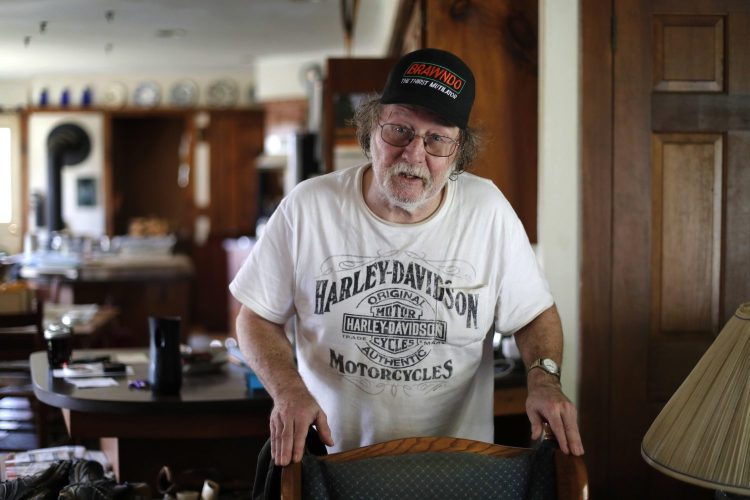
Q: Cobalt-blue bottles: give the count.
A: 3